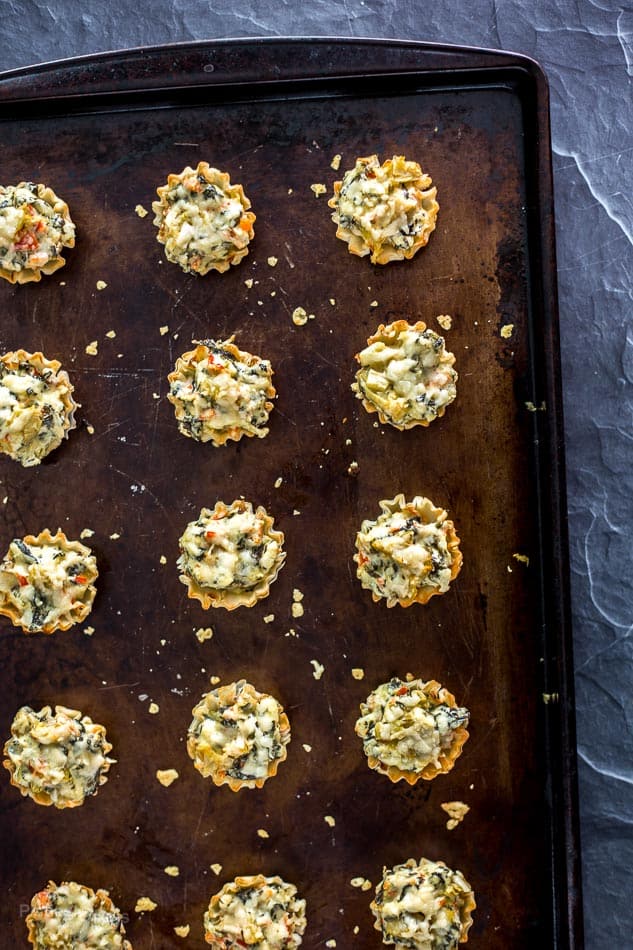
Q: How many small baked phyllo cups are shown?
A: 15